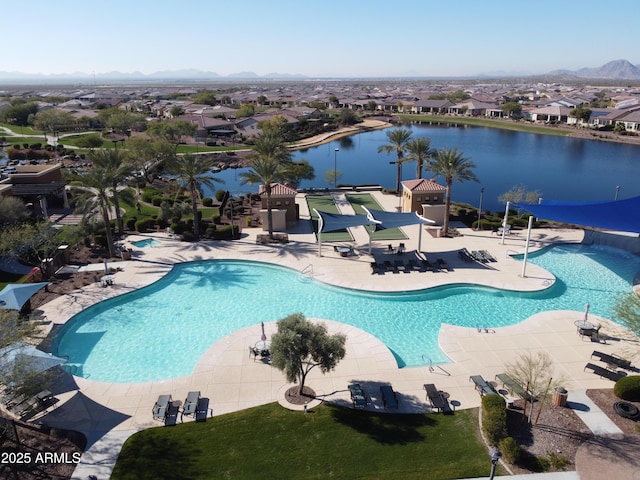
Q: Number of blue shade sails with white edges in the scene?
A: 2